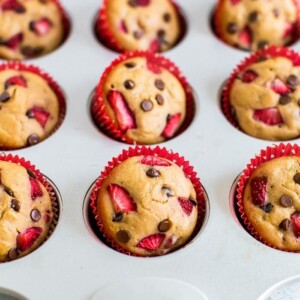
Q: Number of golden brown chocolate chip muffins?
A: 9